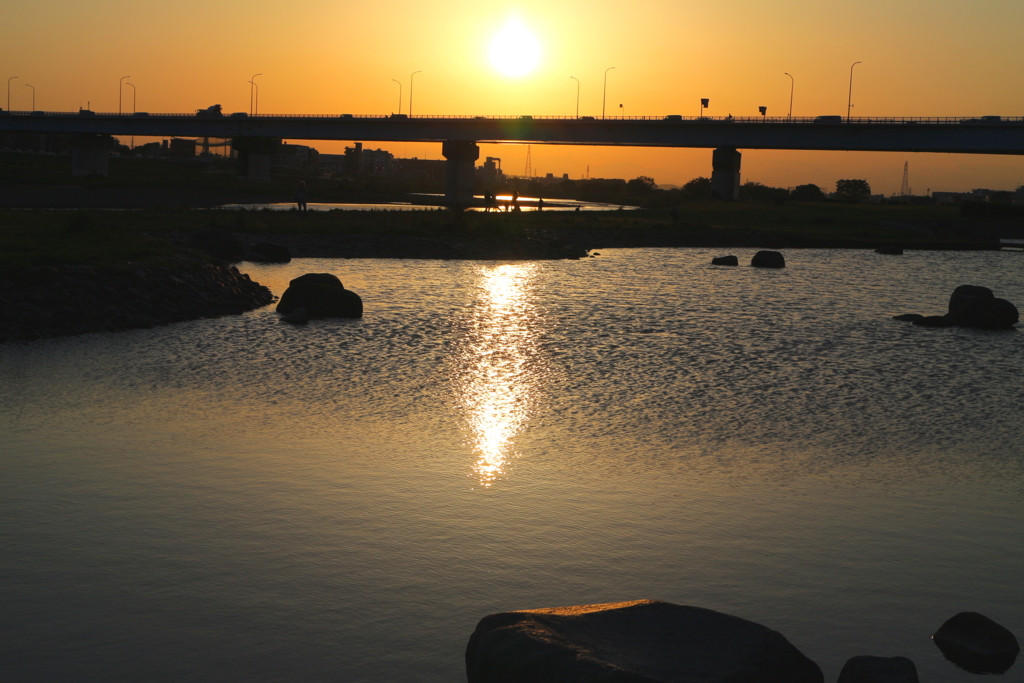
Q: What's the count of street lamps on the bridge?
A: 12